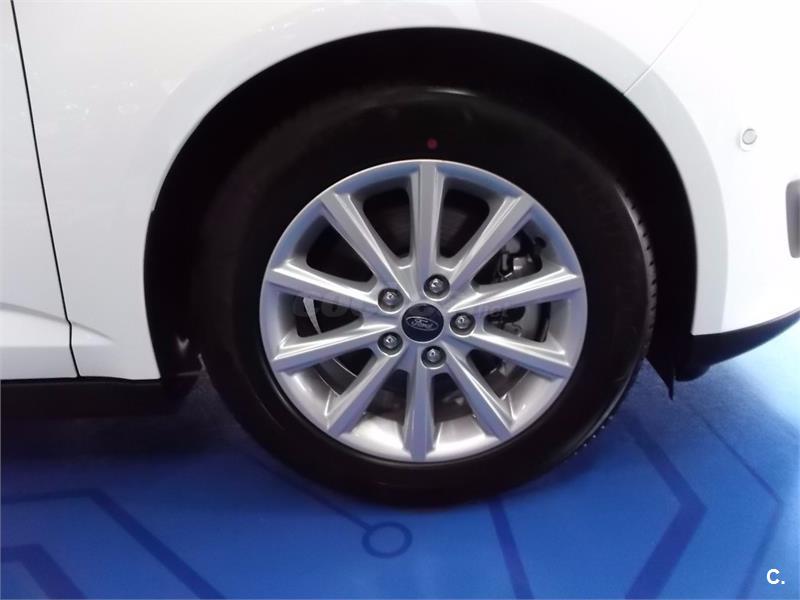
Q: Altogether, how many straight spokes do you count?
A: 10